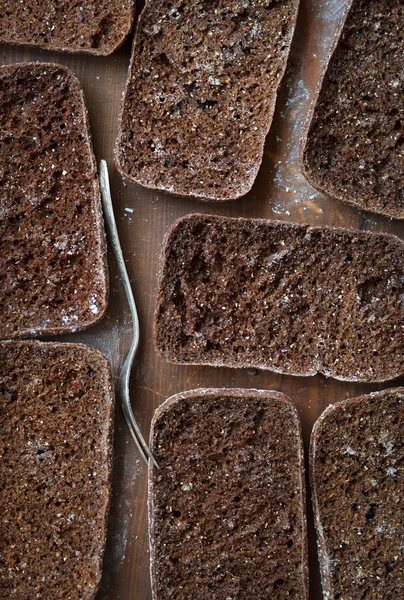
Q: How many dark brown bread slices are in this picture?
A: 8